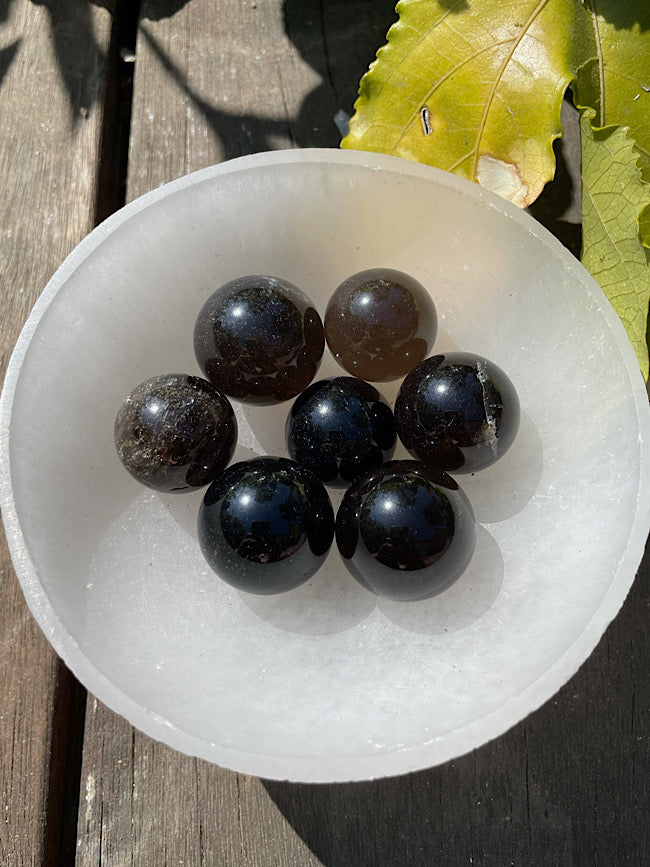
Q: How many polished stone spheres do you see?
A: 7